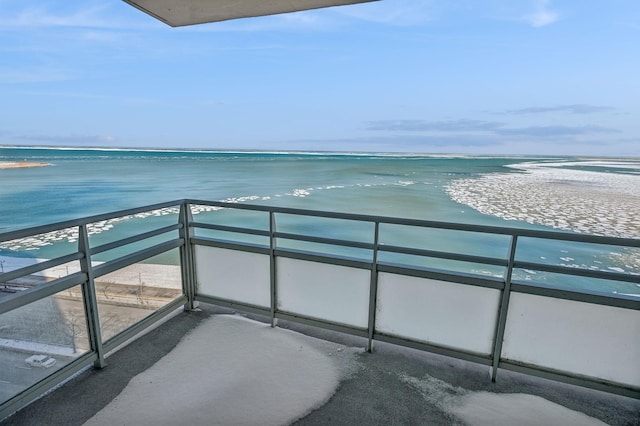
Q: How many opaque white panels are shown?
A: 4